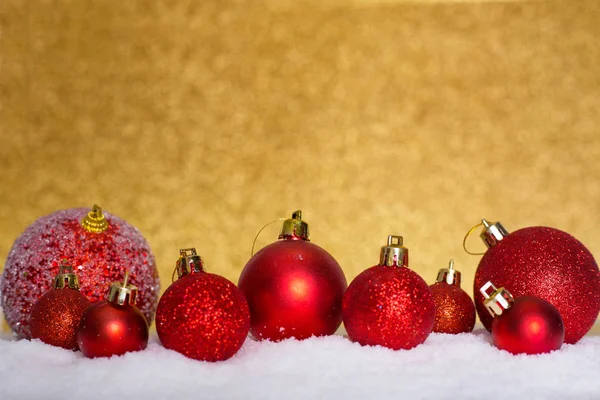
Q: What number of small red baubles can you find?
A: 4